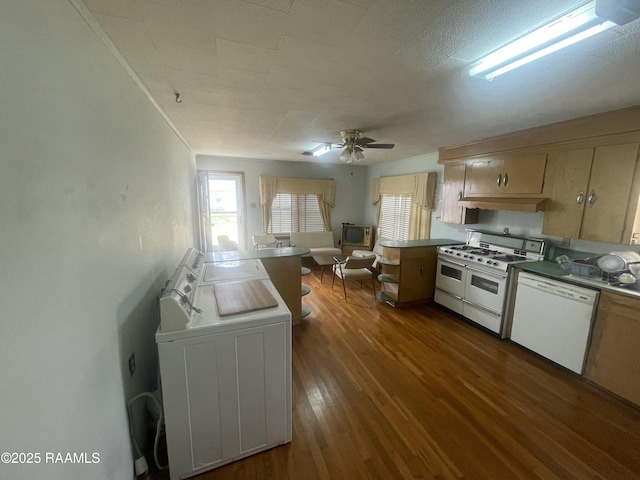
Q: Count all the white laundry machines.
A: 2